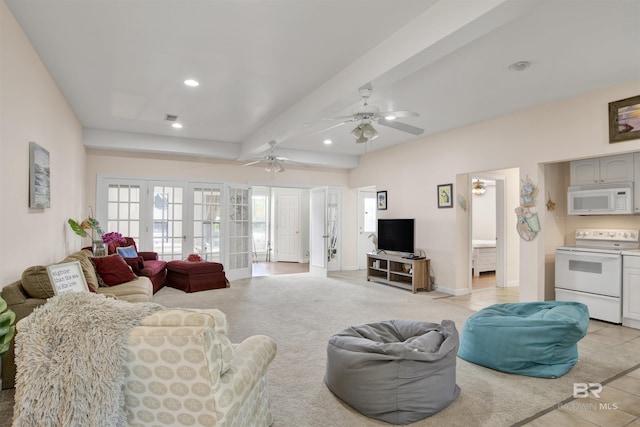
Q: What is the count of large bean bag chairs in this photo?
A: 2